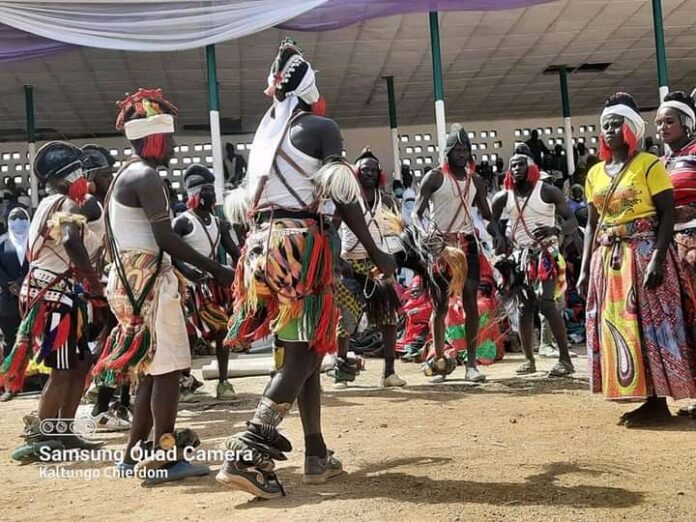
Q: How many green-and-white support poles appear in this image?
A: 6